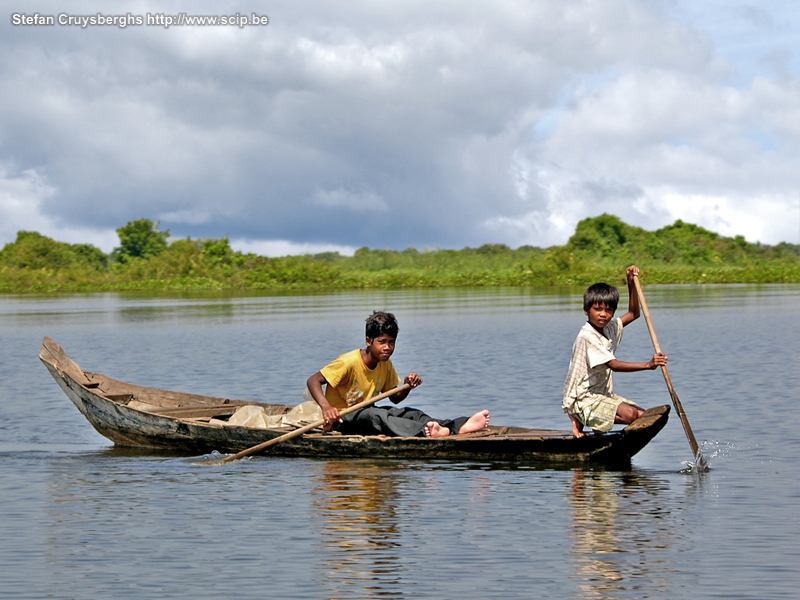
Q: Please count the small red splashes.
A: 0